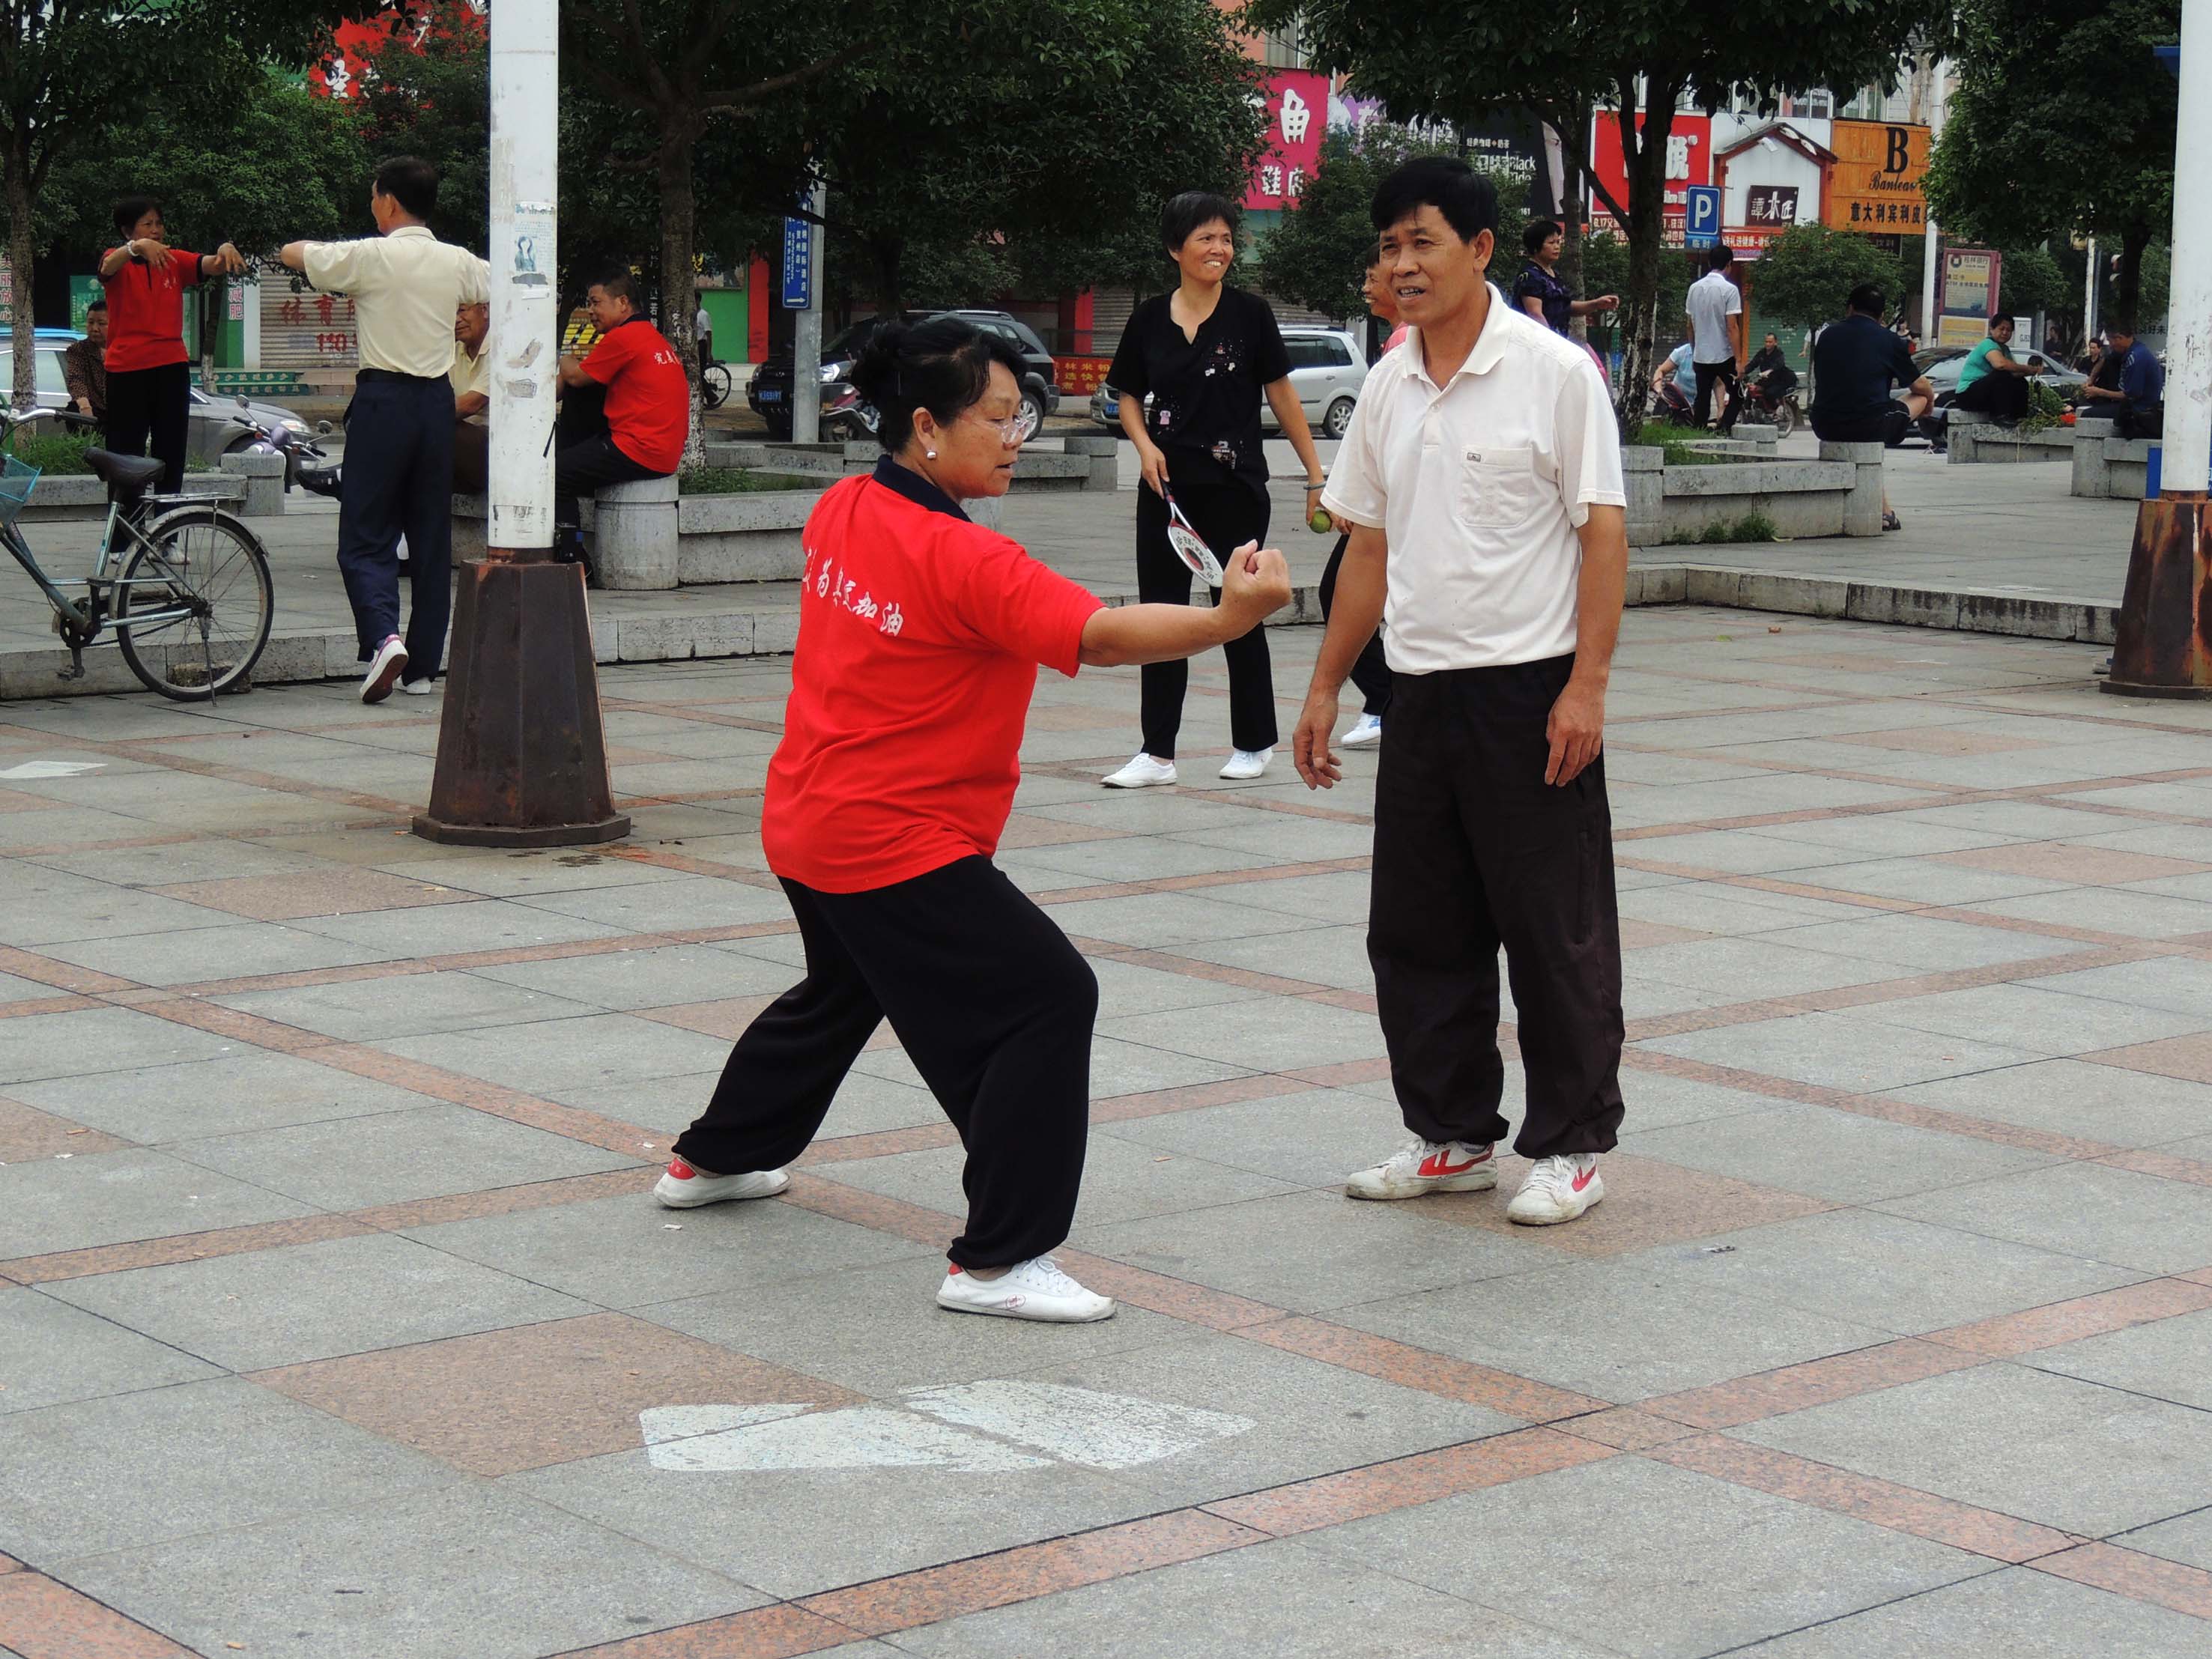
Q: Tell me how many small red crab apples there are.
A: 0